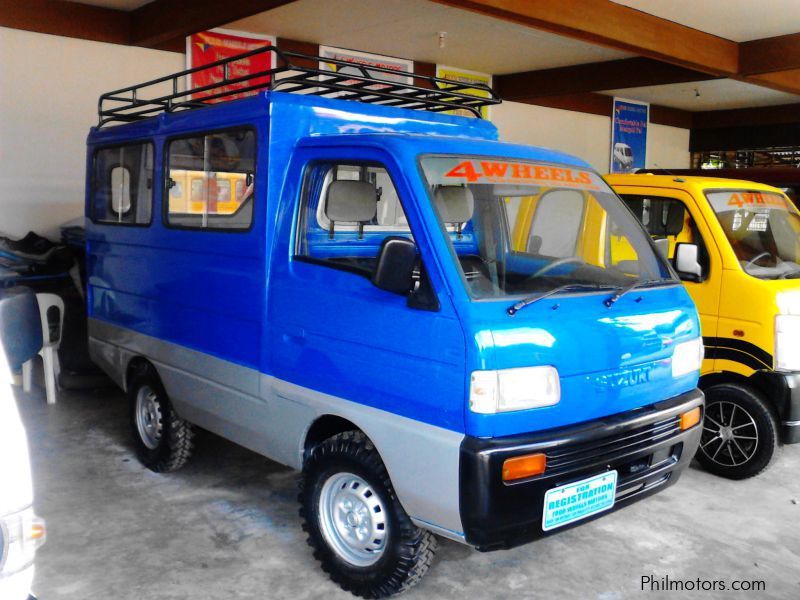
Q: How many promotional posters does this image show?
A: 4